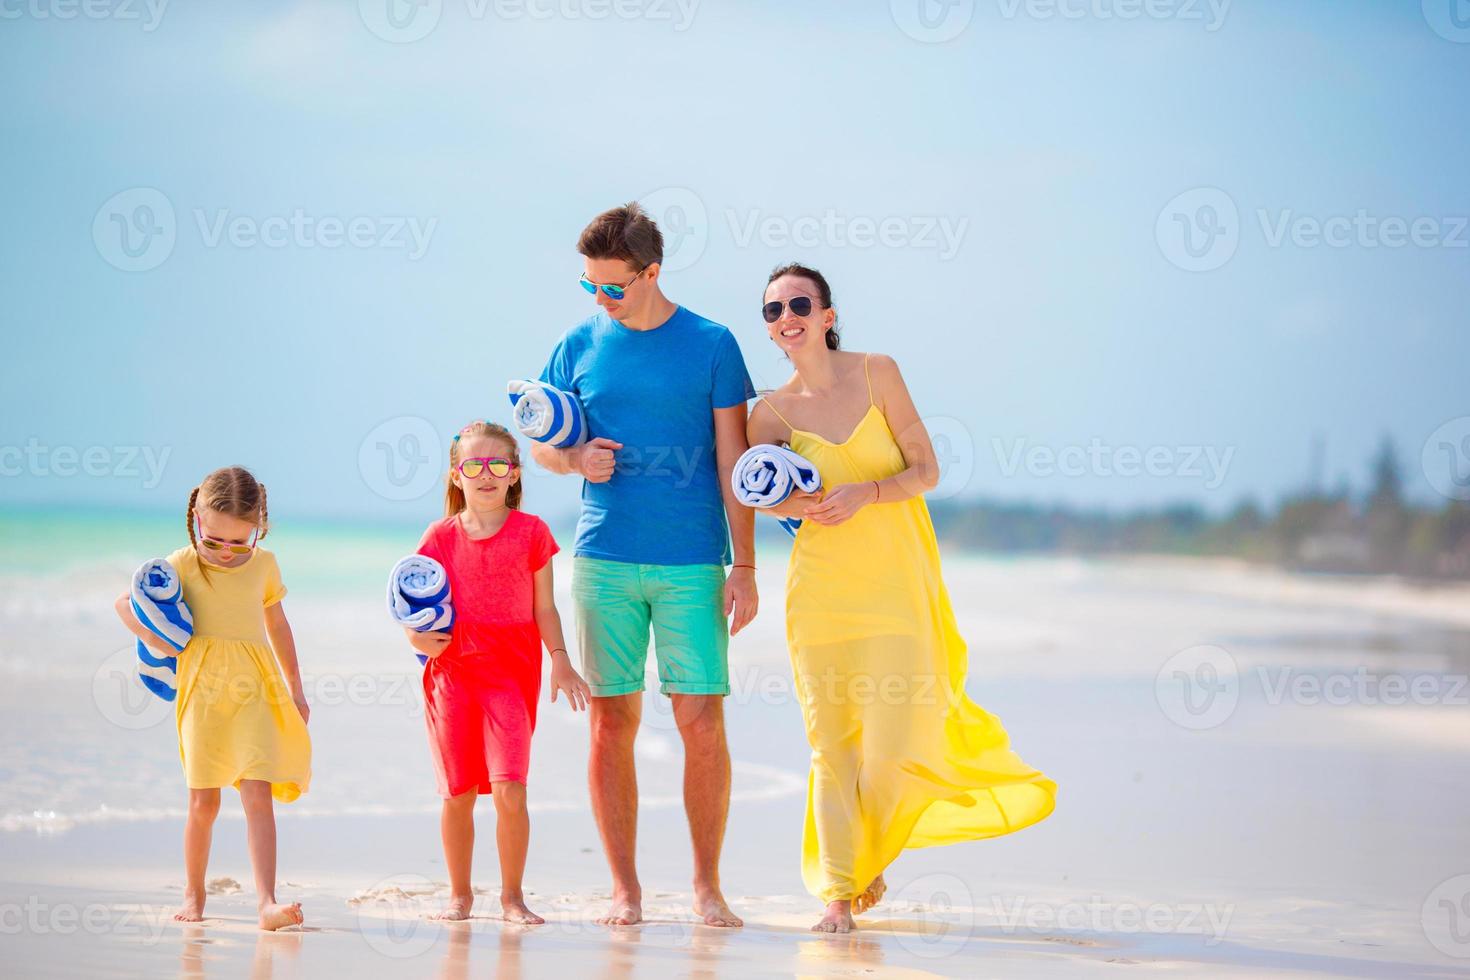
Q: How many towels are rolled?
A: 4